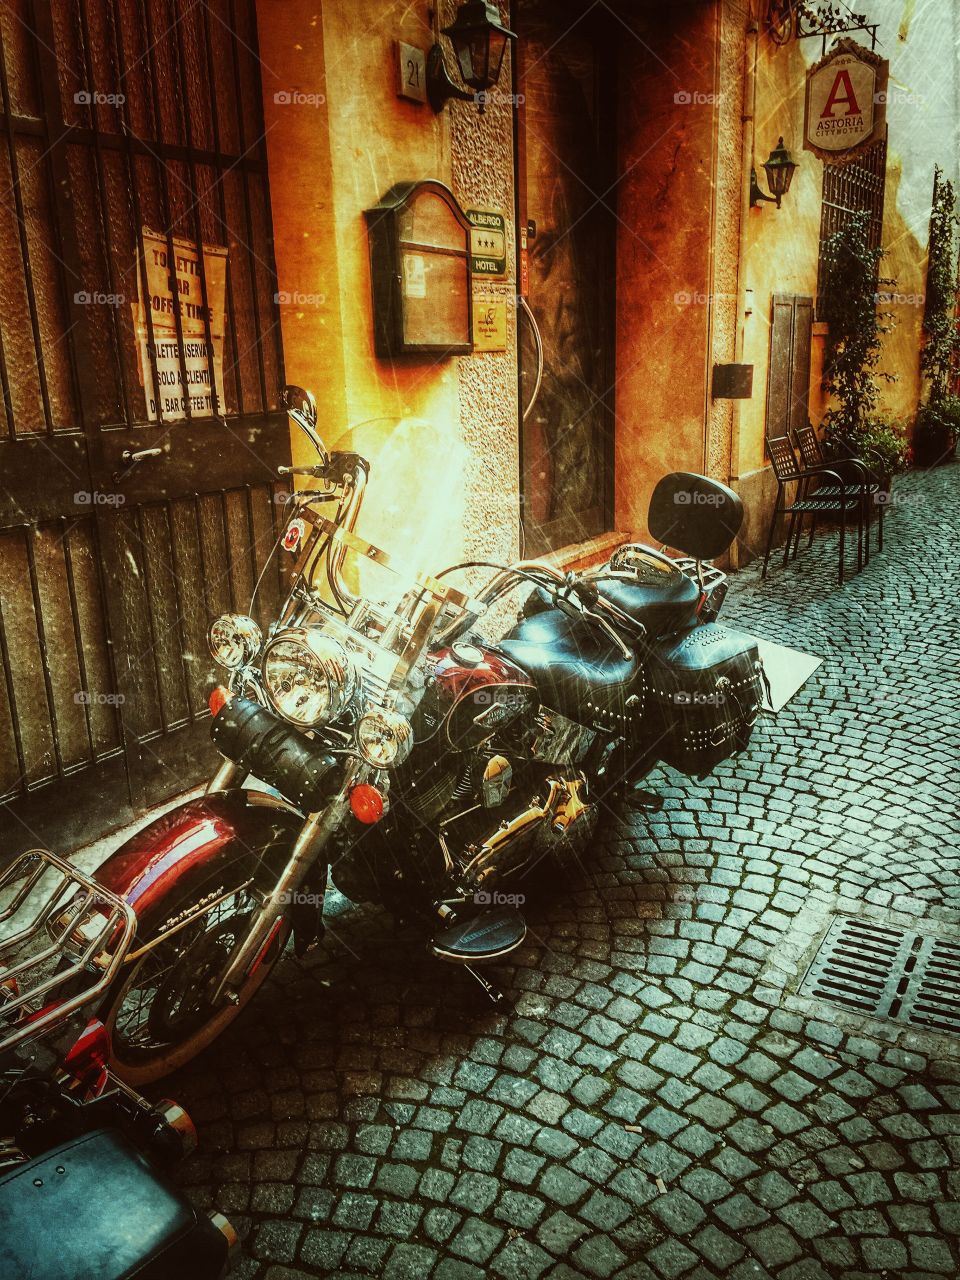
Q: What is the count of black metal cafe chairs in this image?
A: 2